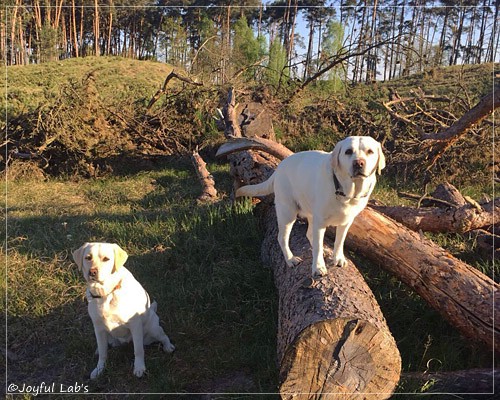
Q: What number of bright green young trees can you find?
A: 3